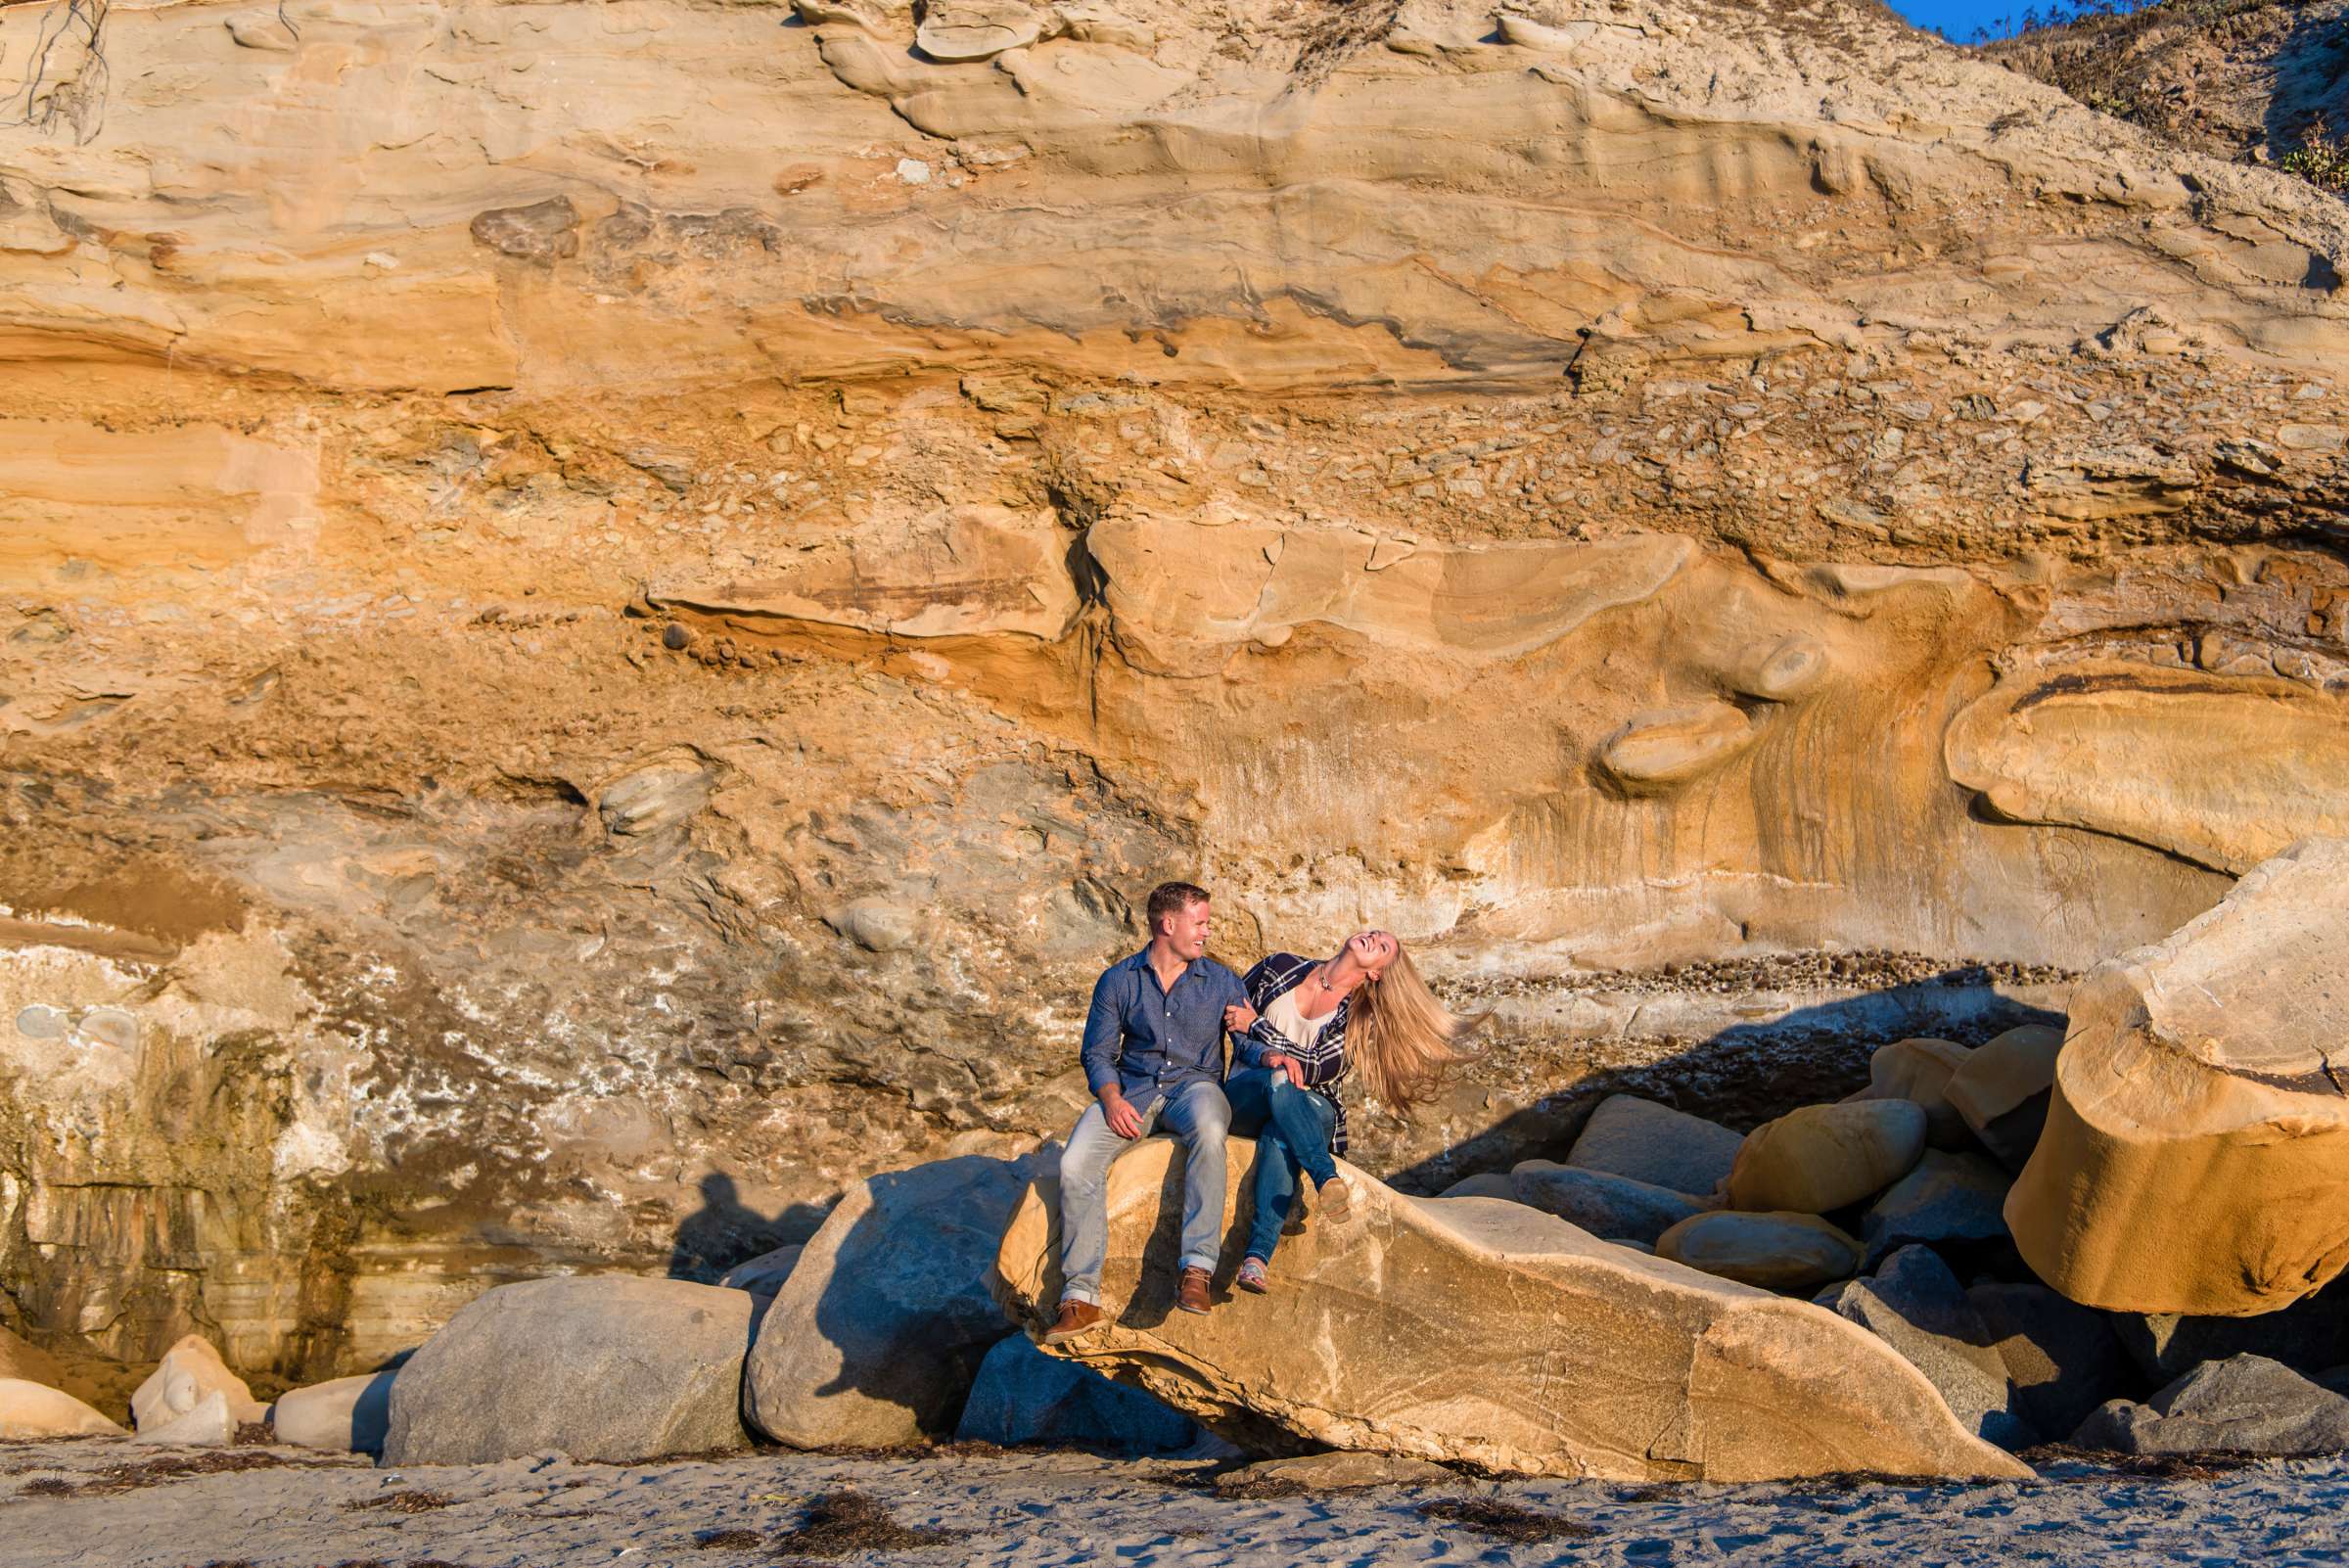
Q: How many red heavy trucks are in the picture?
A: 0